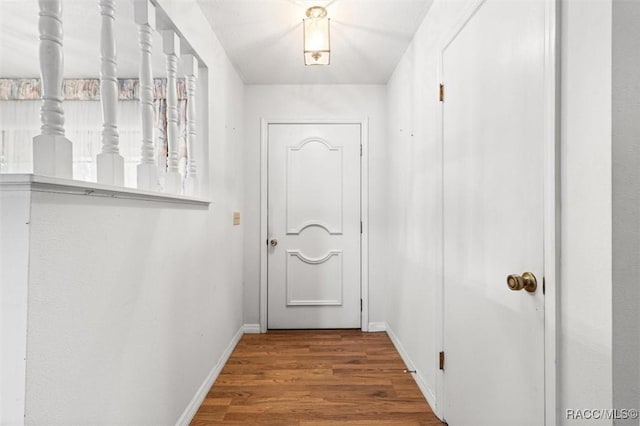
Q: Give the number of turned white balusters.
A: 5